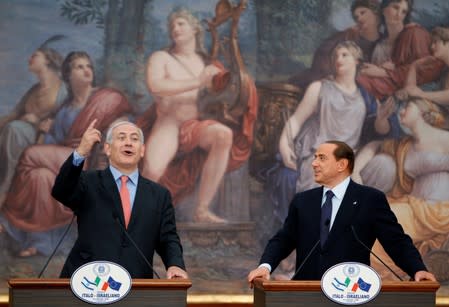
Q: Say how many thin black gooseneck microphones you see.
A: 4